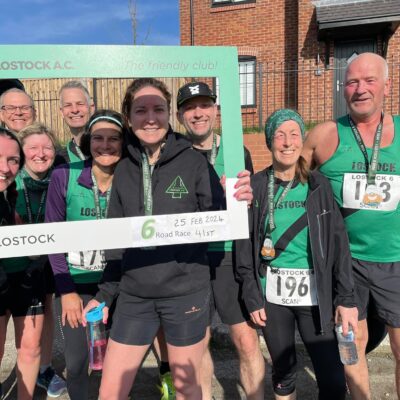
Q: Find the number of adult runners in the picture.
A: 9